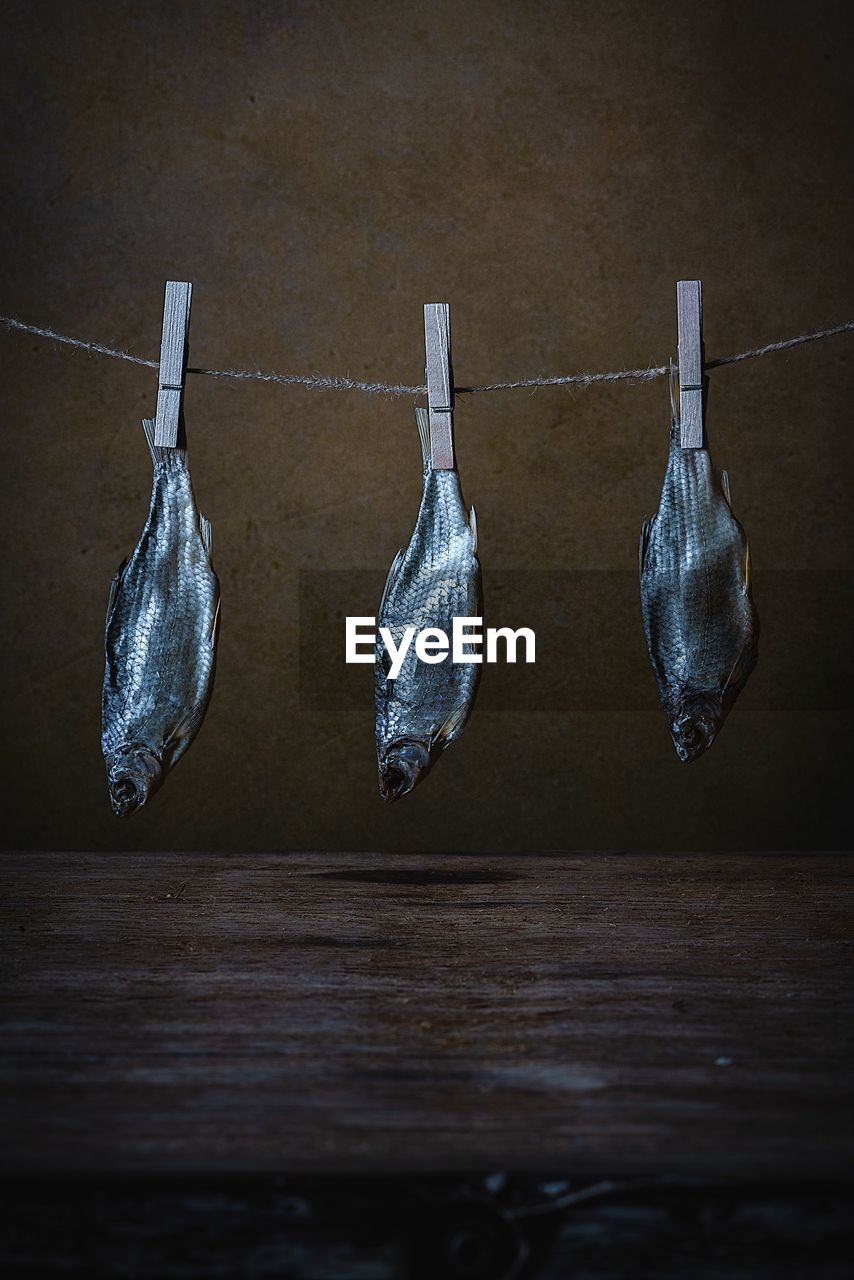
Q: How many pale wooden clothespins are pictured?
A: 3